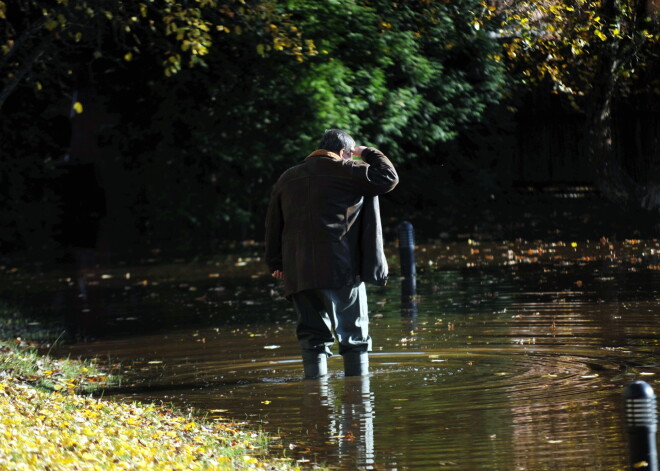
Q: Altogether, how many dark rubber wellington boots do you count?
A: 2